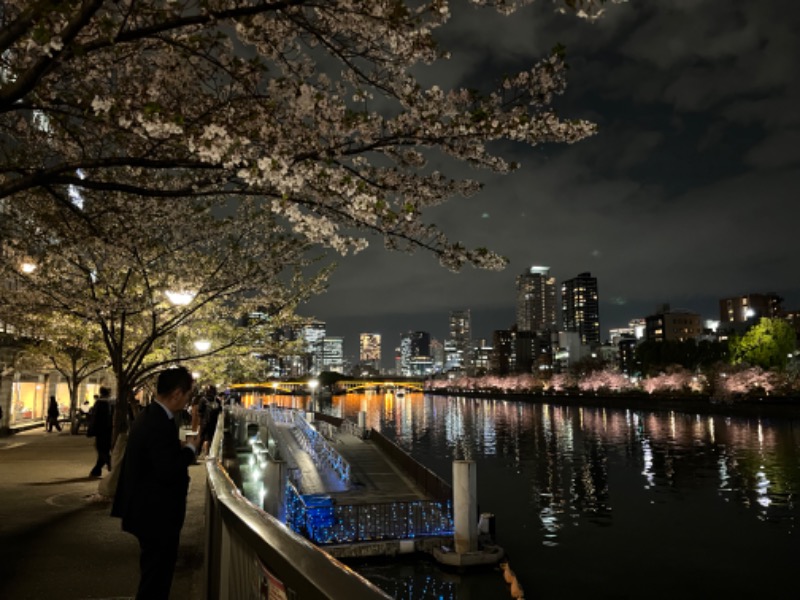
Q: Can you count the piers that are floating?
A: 1